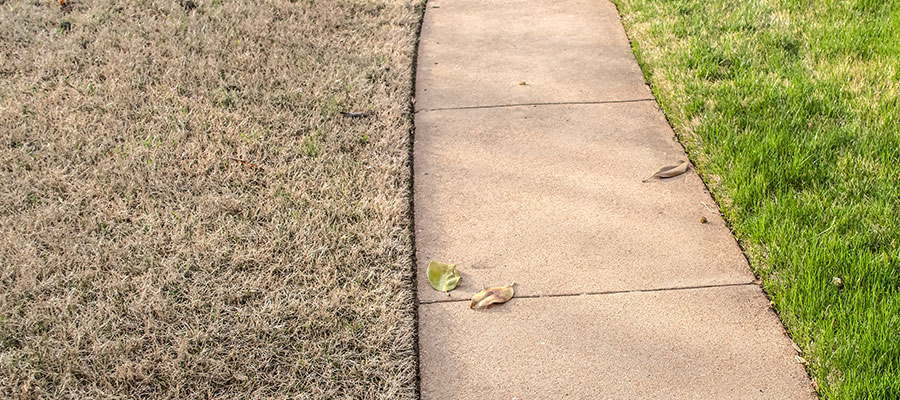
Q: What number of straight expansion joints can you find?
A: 2